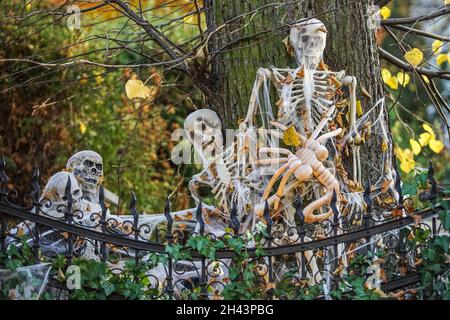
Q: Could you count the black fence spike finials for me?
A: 14